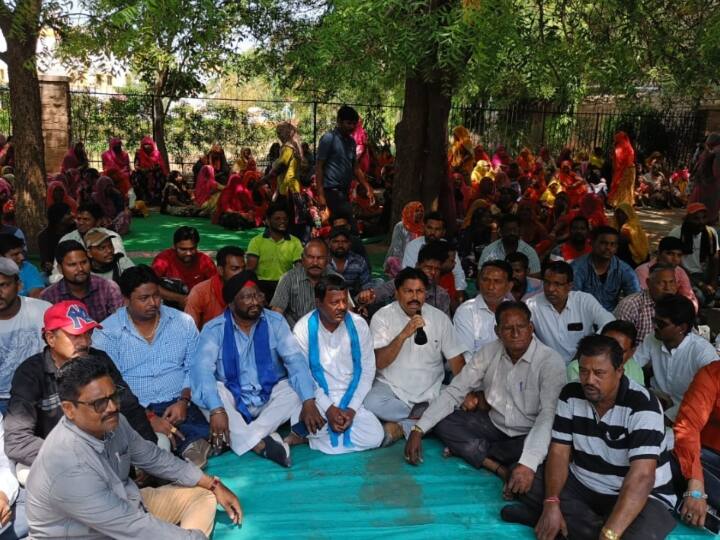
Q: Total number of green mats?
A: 2